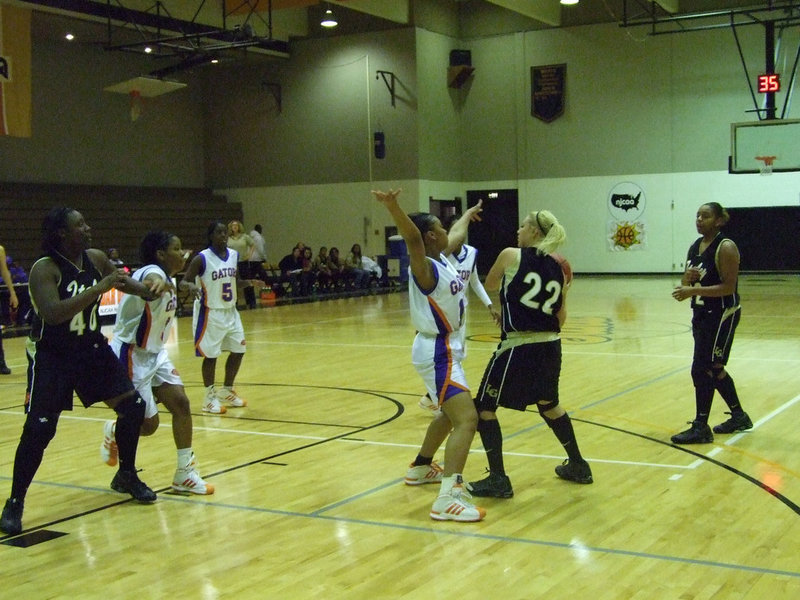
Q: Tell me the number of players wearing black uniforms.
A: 3